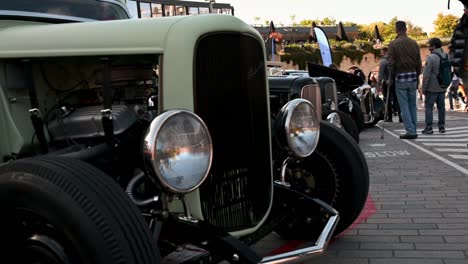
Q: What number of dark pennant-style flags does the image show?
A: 4